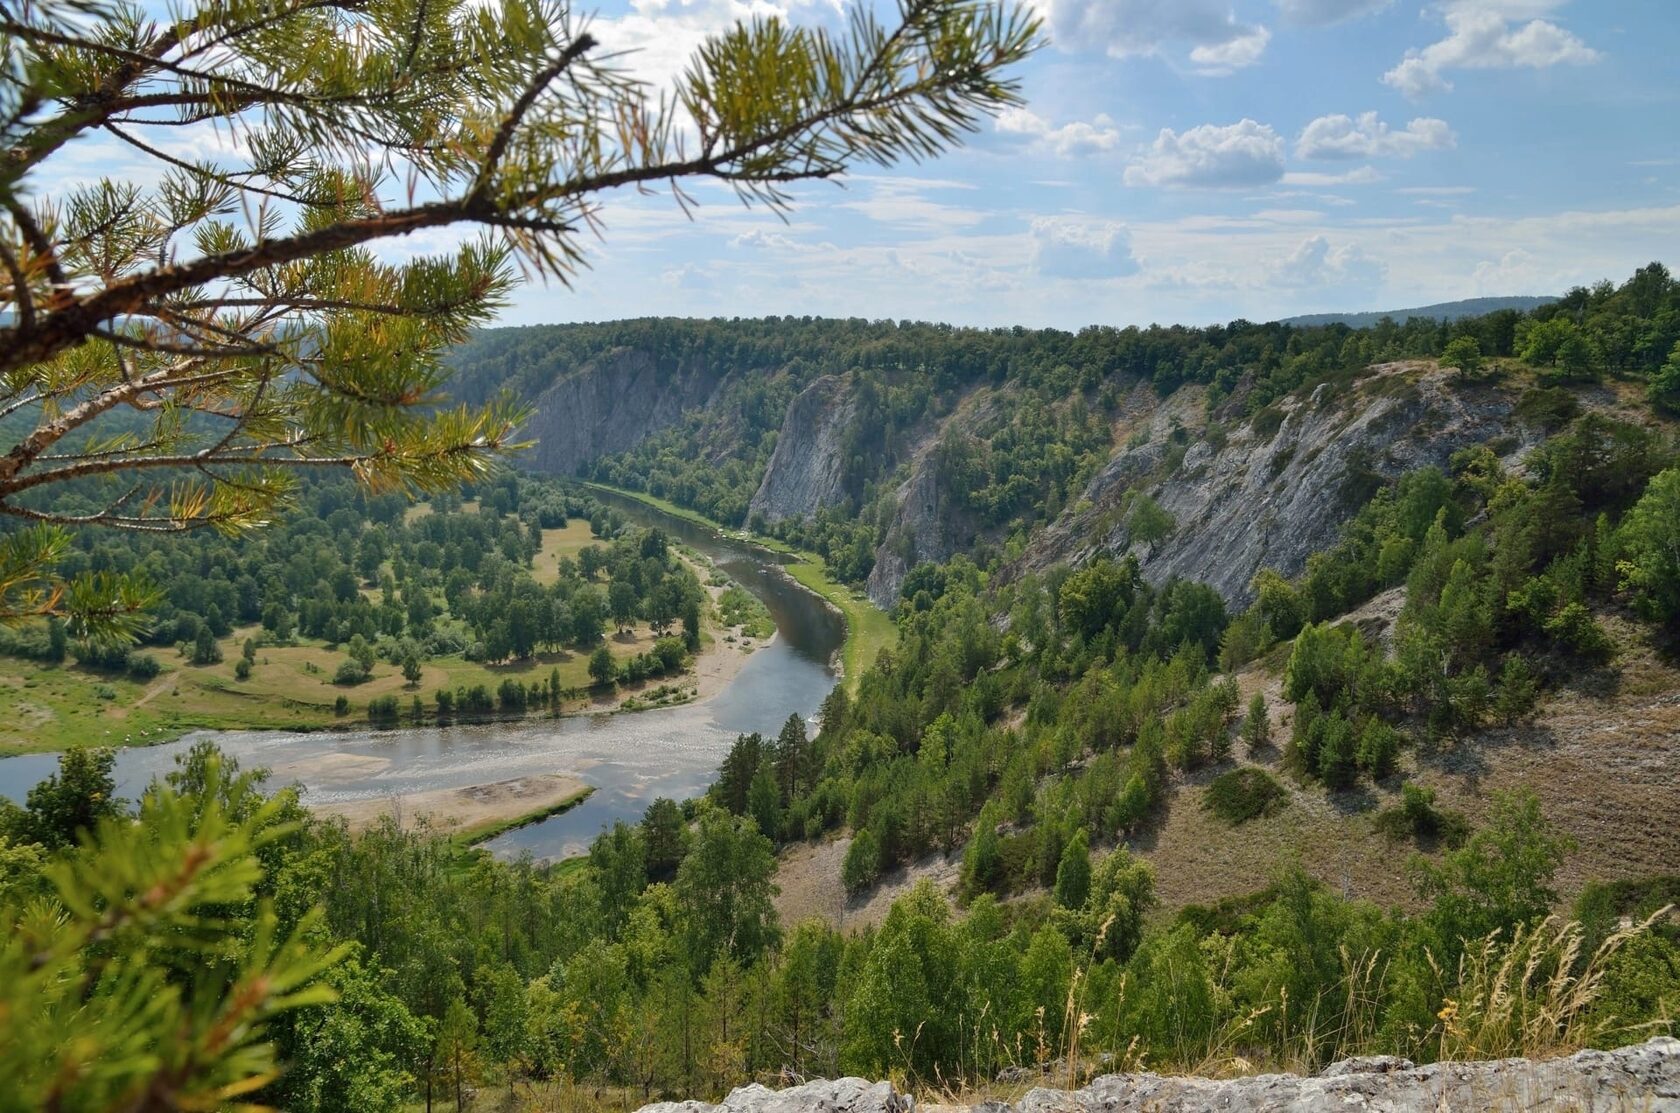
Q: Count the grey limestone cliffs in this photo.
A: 4